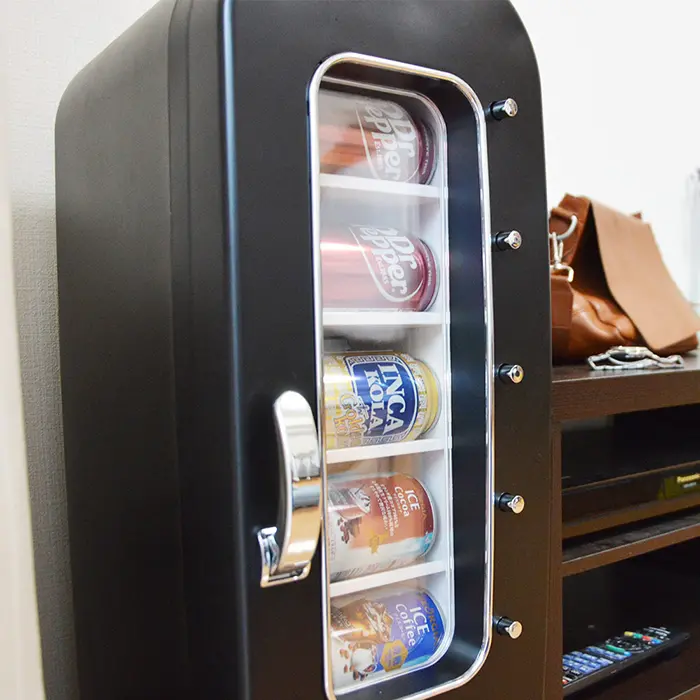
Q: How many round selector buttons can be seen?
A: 5